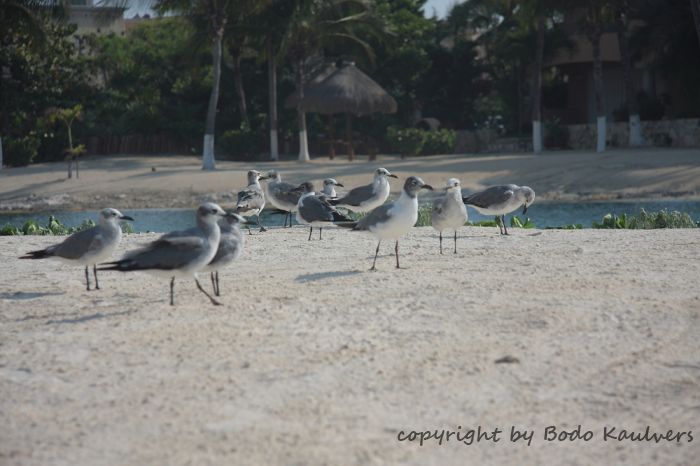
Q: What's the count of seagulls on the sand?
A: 11